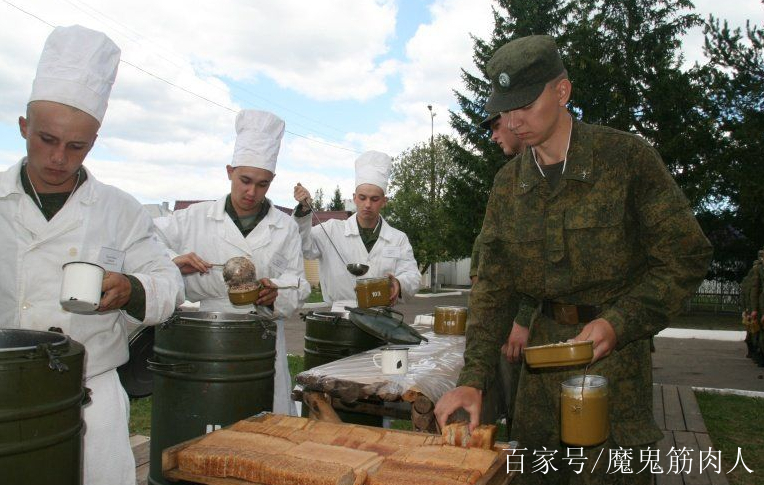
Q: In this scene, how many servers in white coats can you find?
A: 3